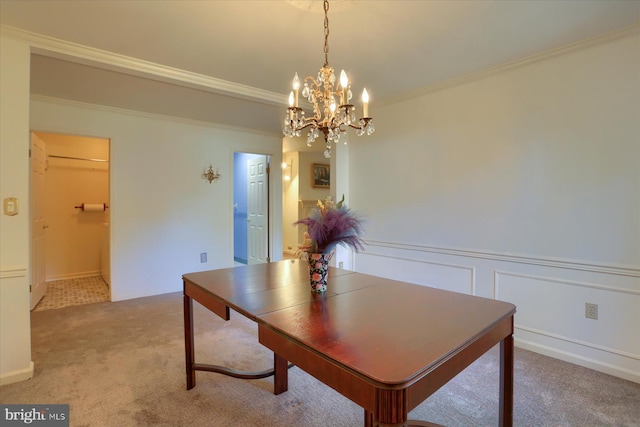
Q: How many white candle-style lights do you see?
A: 5